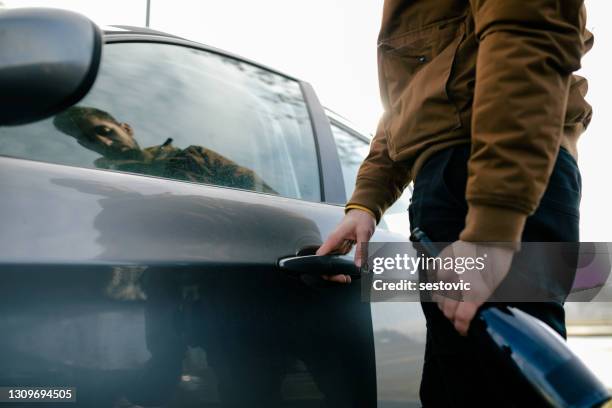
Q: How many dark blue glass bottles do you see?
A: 1